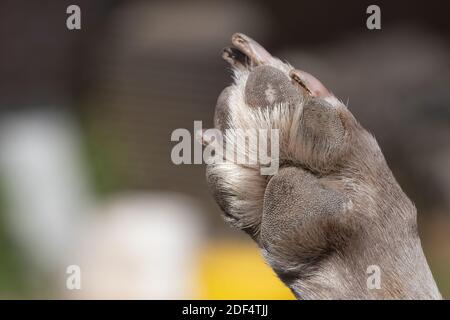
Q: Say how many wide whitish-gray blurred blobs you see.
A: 2